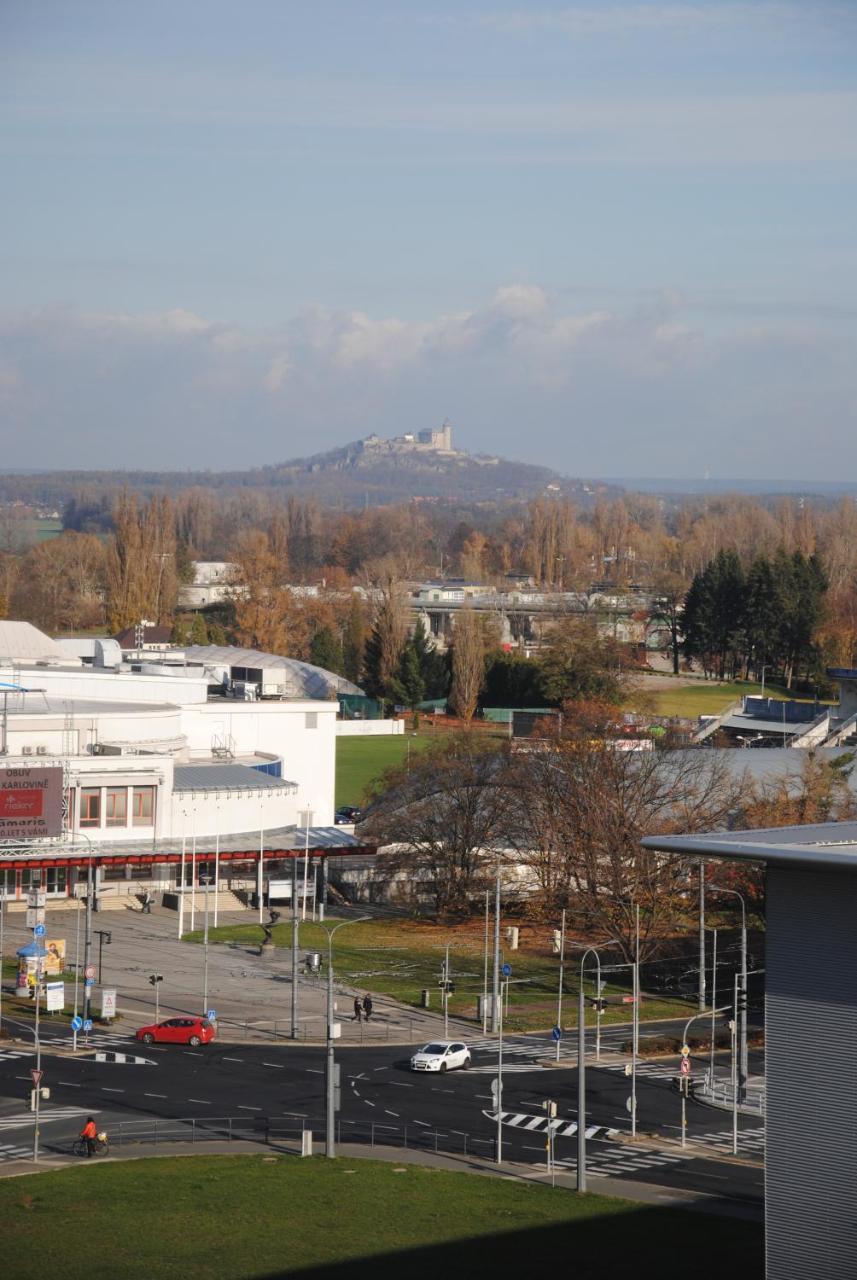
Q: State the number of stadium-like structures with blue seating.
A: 1